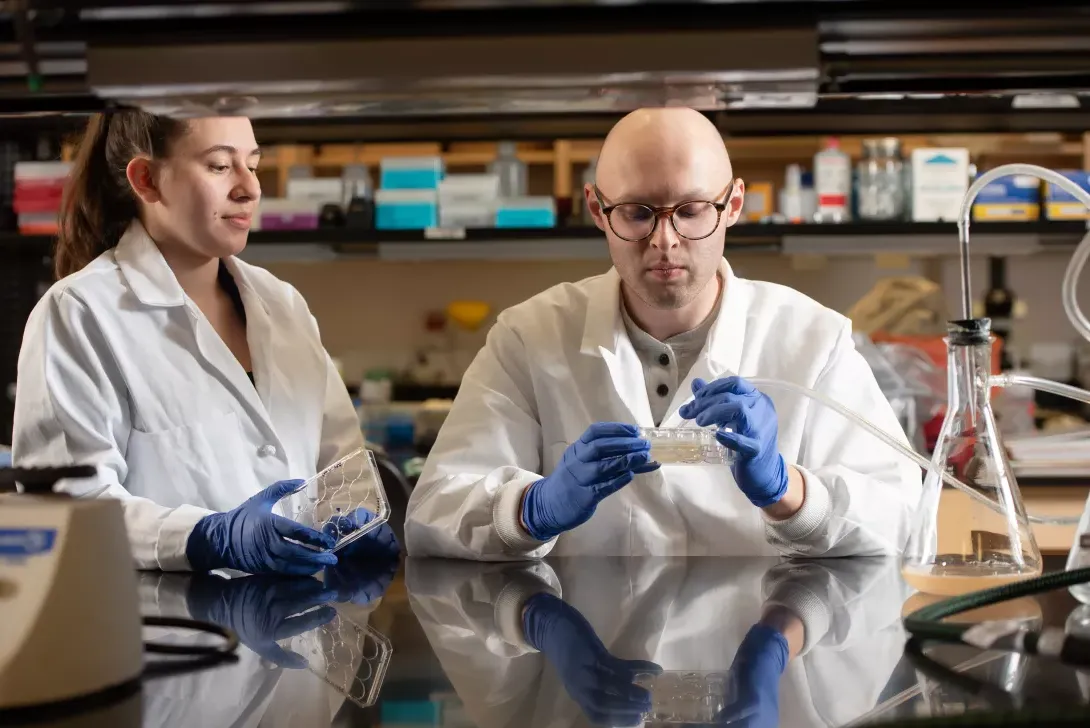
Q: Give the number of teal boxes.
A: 3